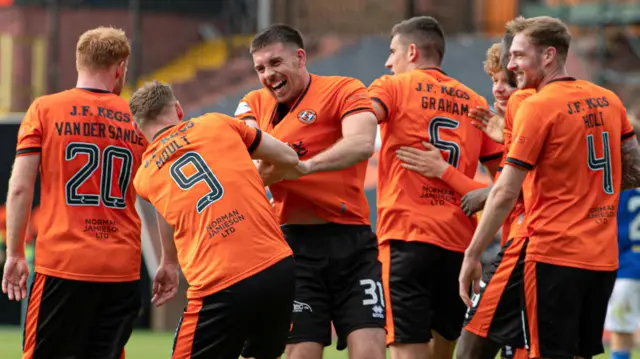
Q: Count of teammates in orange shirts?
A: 7